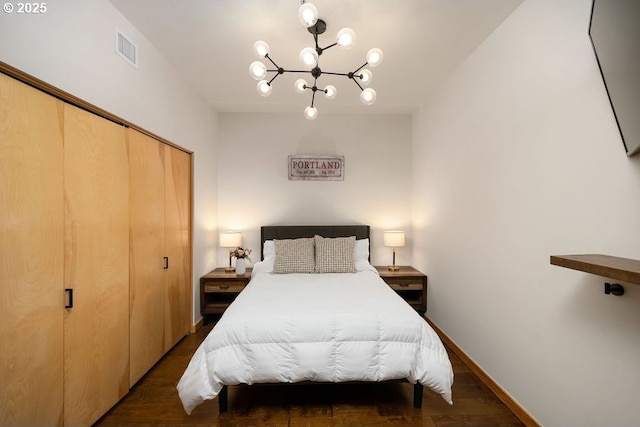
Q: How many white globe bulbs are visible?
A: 12